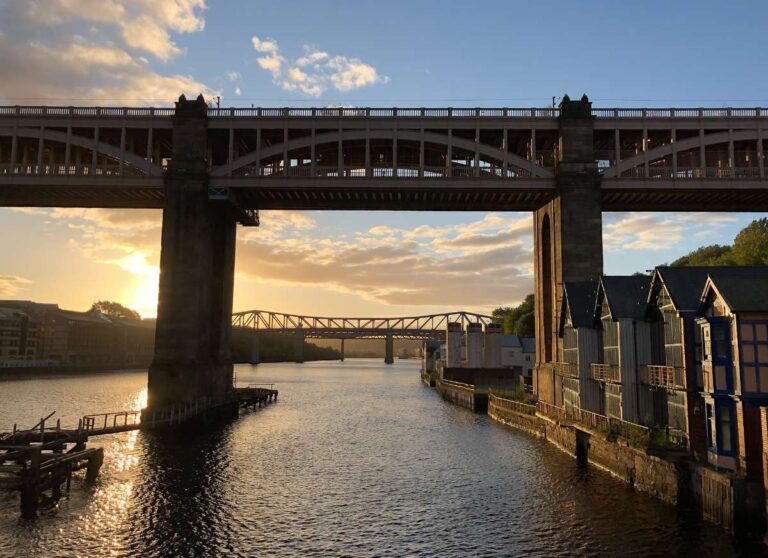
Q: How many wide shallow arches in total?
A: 3